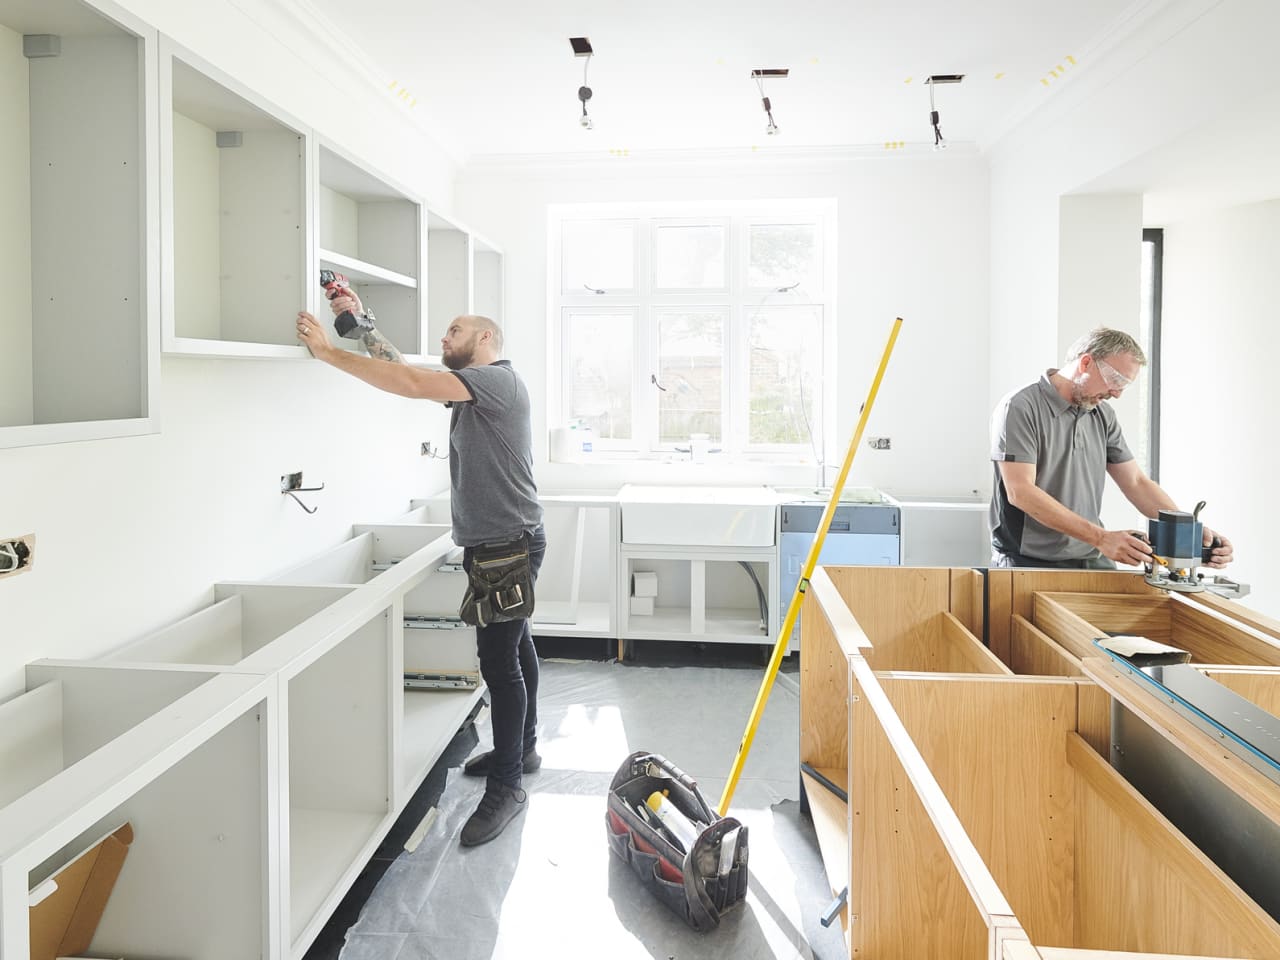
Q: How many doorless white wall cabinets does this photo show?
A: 5